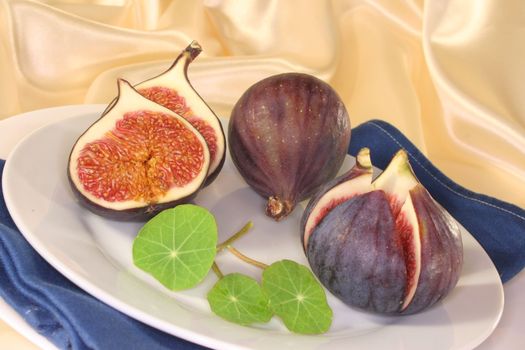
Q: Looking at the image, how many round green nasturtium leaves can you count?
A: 3